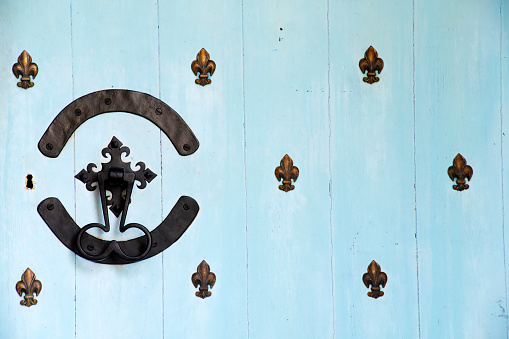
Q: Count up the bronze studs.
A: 8